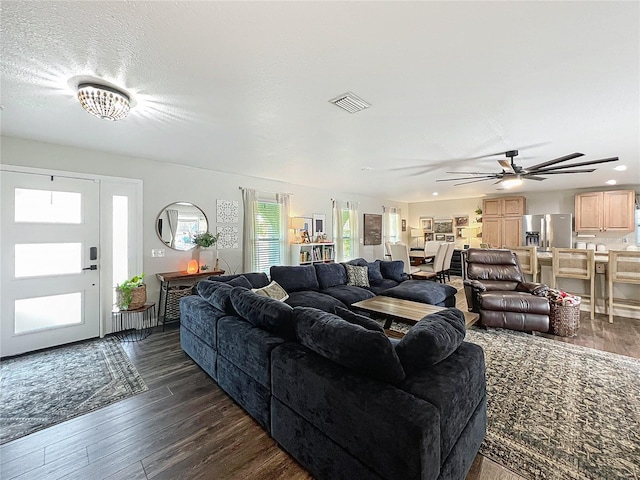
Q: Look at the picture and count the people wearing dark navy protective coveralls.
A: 0